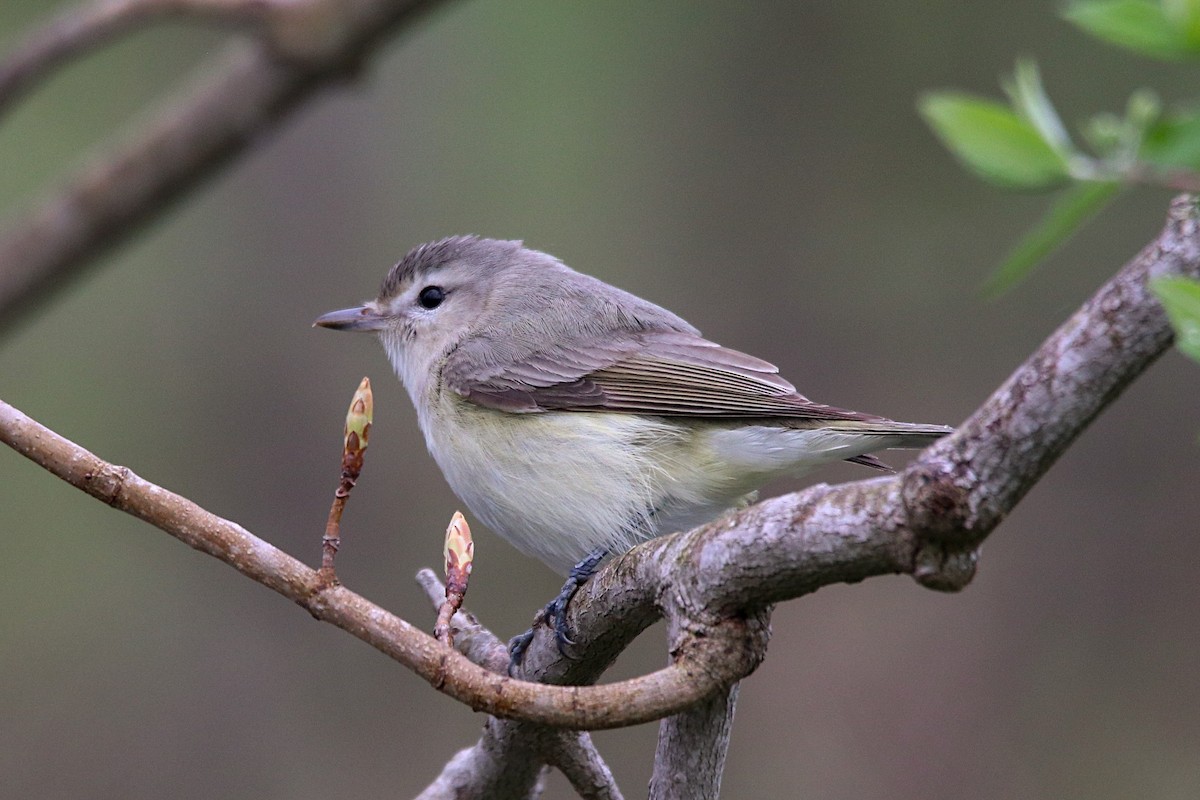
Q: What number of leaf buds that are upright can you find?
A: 2